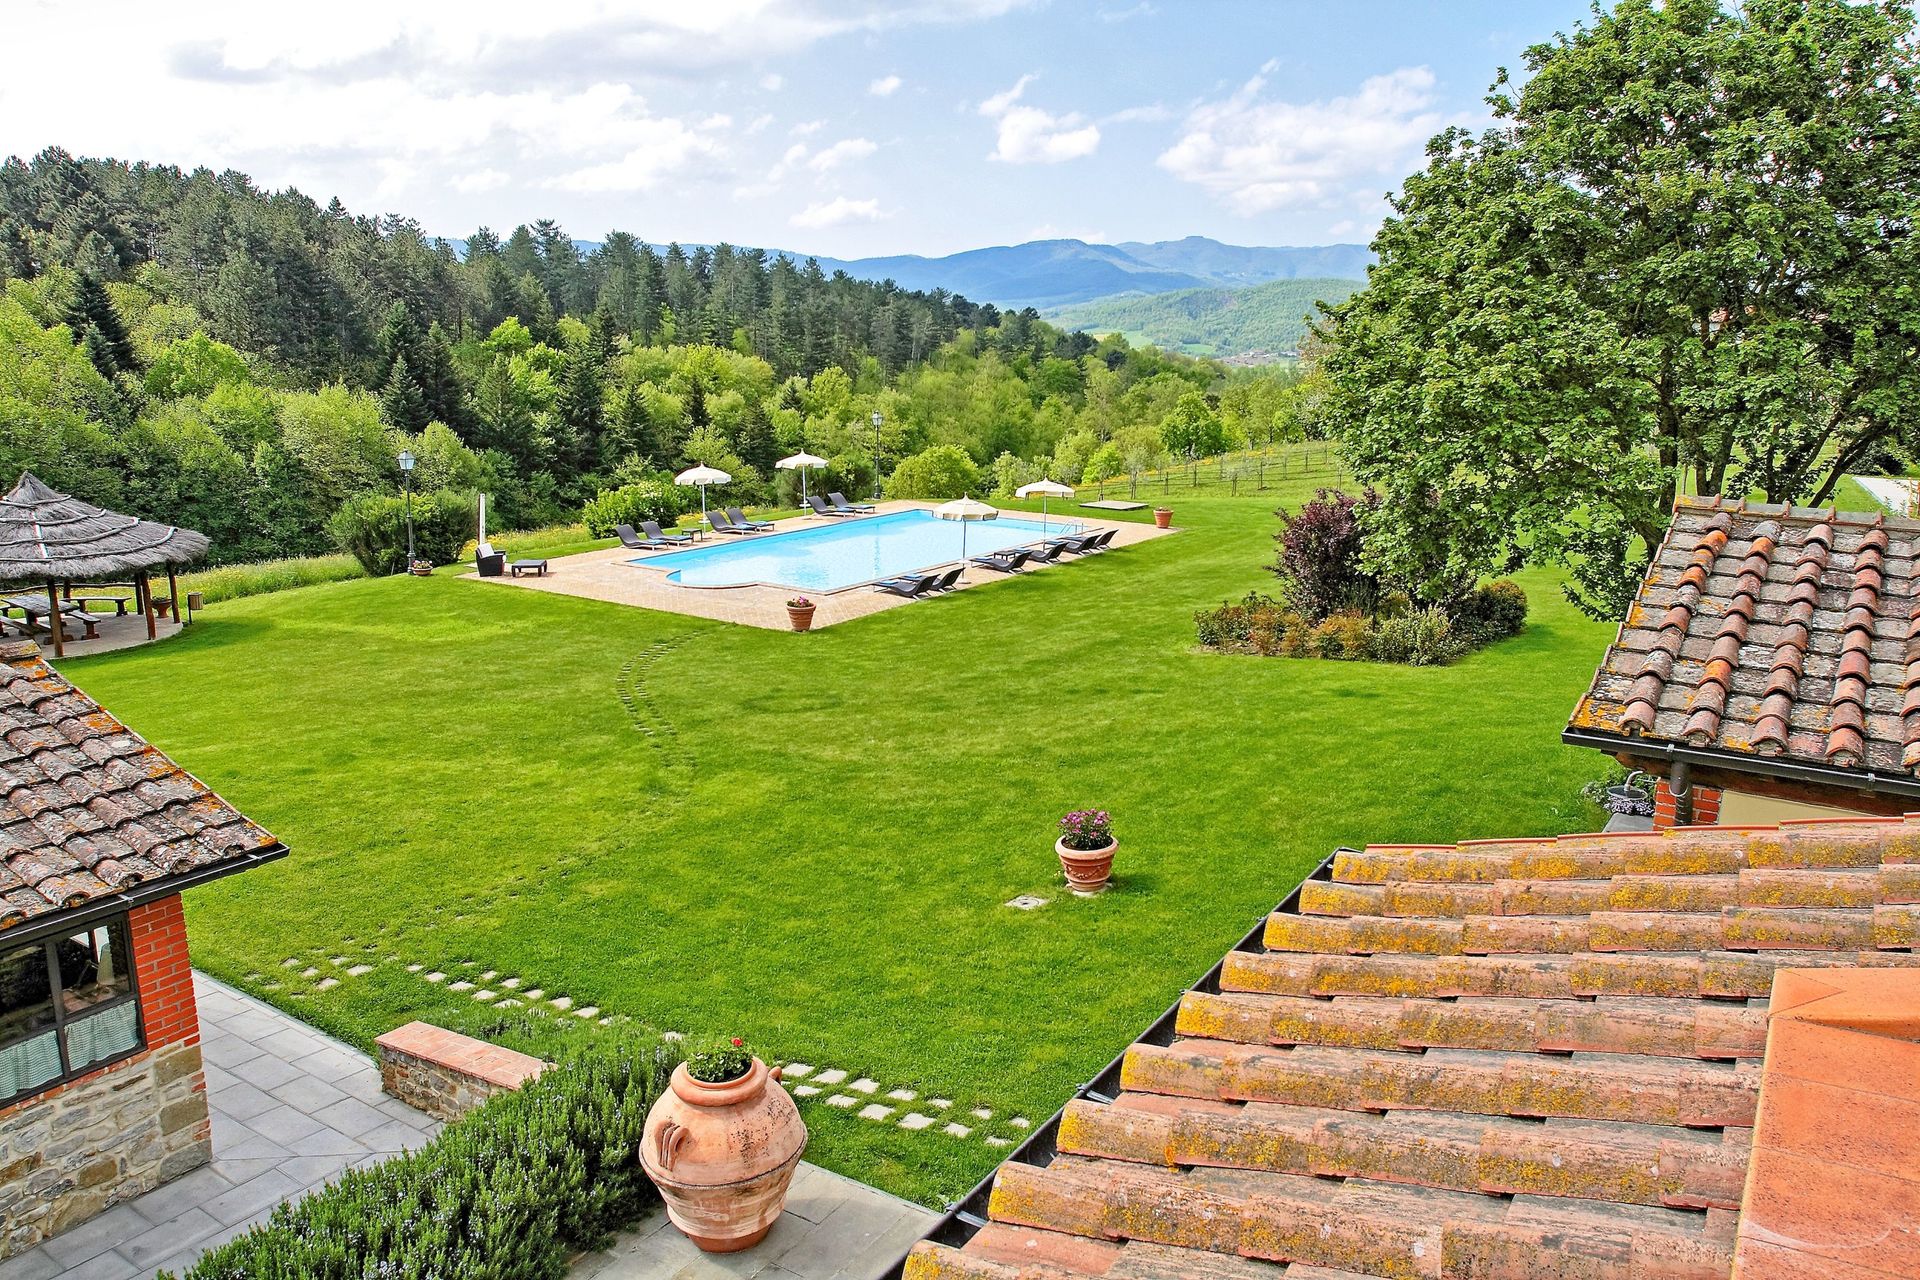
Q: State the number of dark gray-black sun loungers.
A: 12